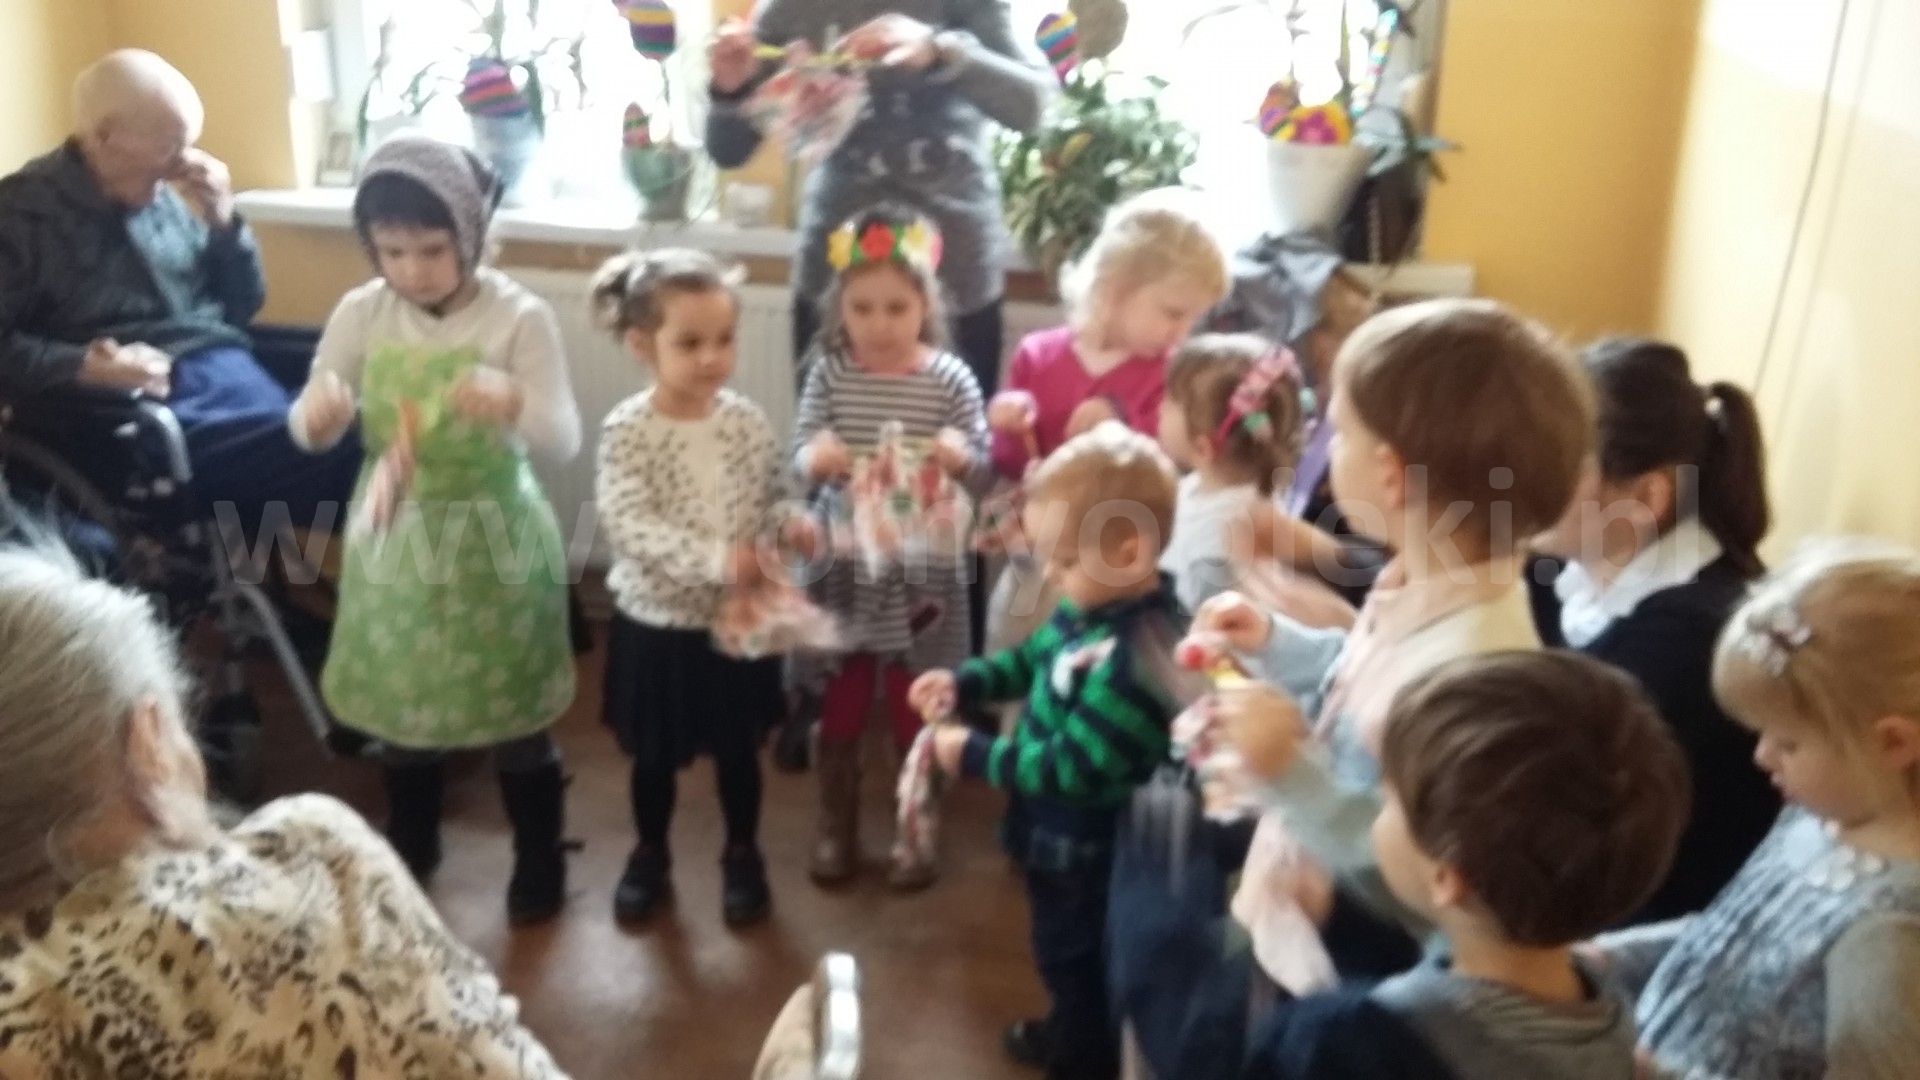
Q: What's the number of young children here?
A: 9